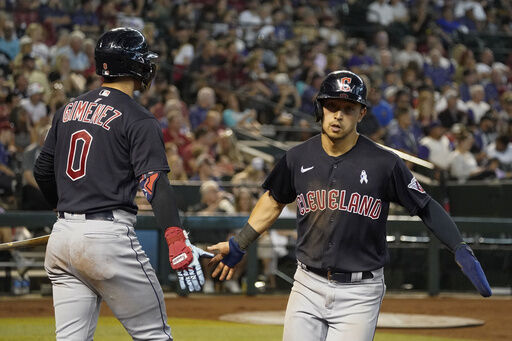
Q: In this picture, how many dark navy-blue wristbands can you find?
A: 1